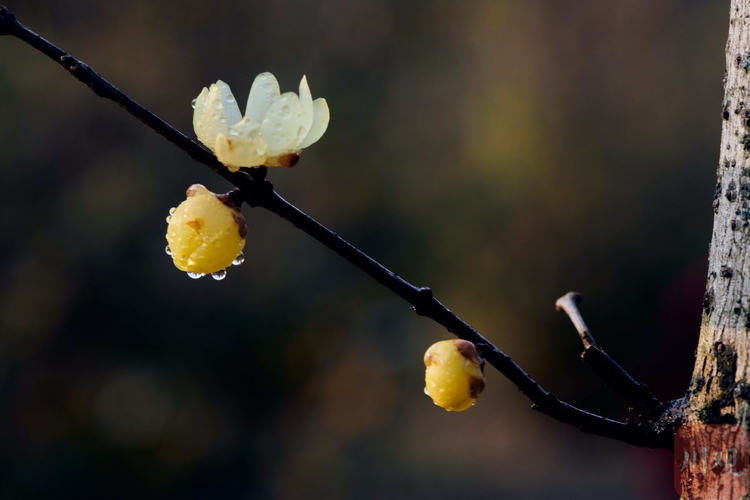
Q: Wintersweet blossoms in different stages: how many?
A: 3